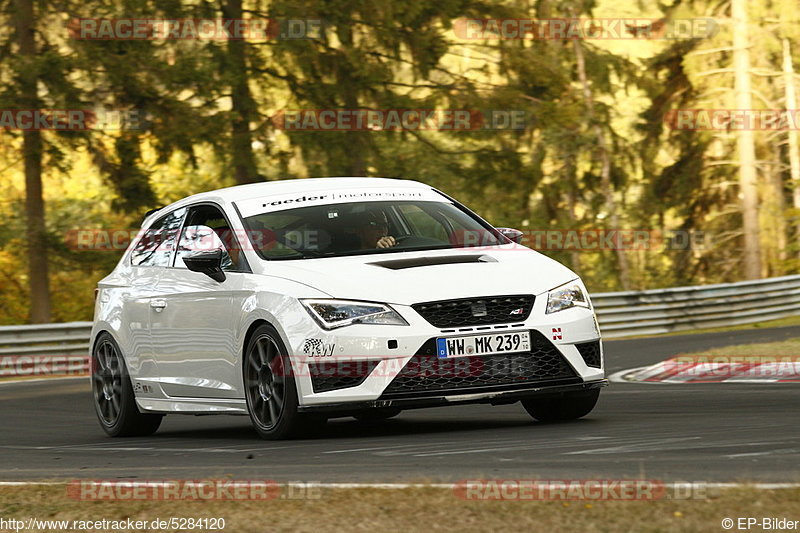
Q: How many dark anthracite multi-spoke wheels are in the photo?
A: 2